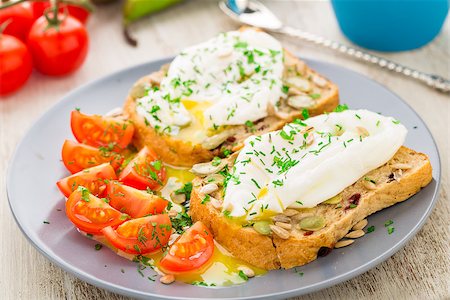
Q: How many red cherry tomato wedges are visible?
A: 8